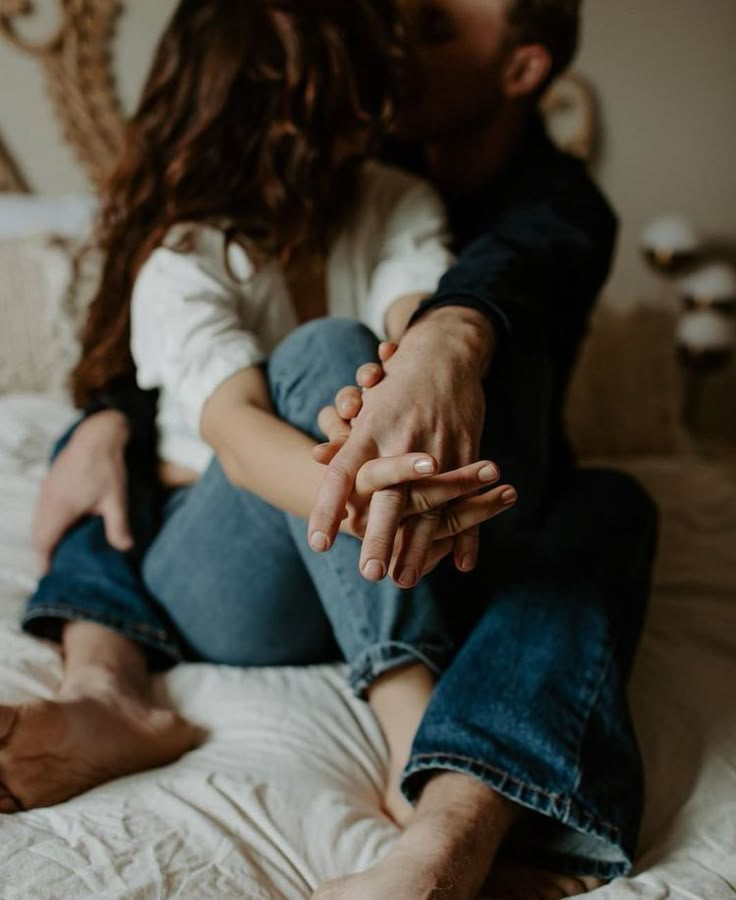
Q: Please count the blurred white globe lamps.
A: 3